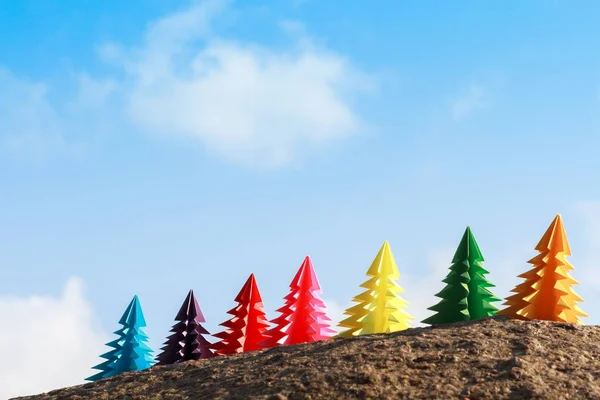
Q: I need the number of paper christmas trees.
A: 7